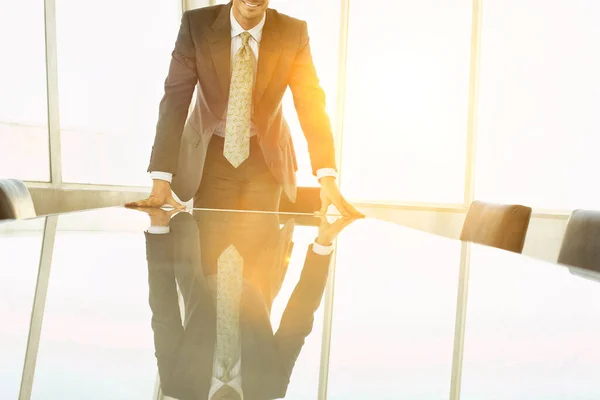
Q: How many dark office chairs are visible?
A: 3